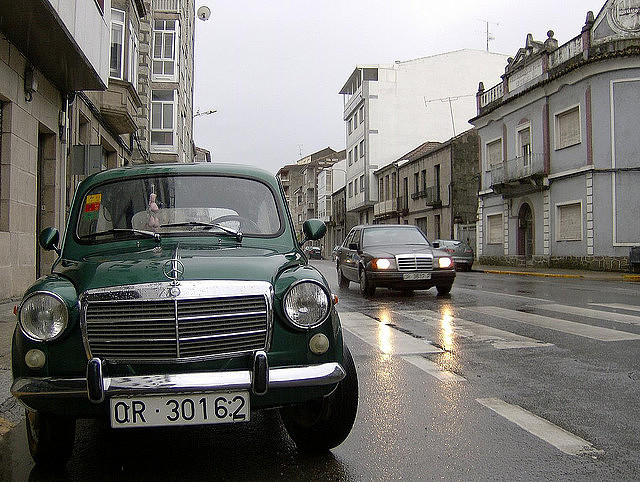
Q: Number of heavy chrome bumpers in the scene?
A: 1